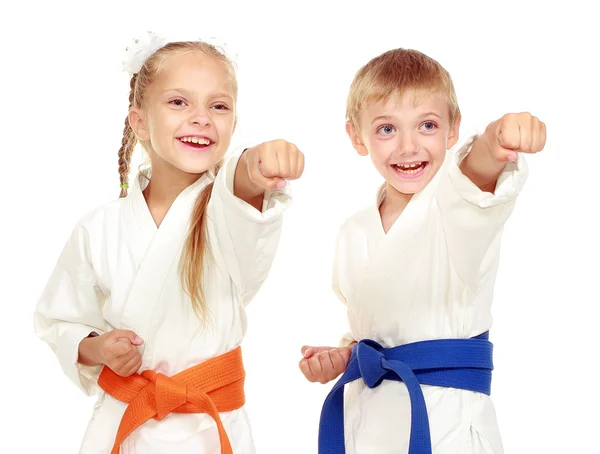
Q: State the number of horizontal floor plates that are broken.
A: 0